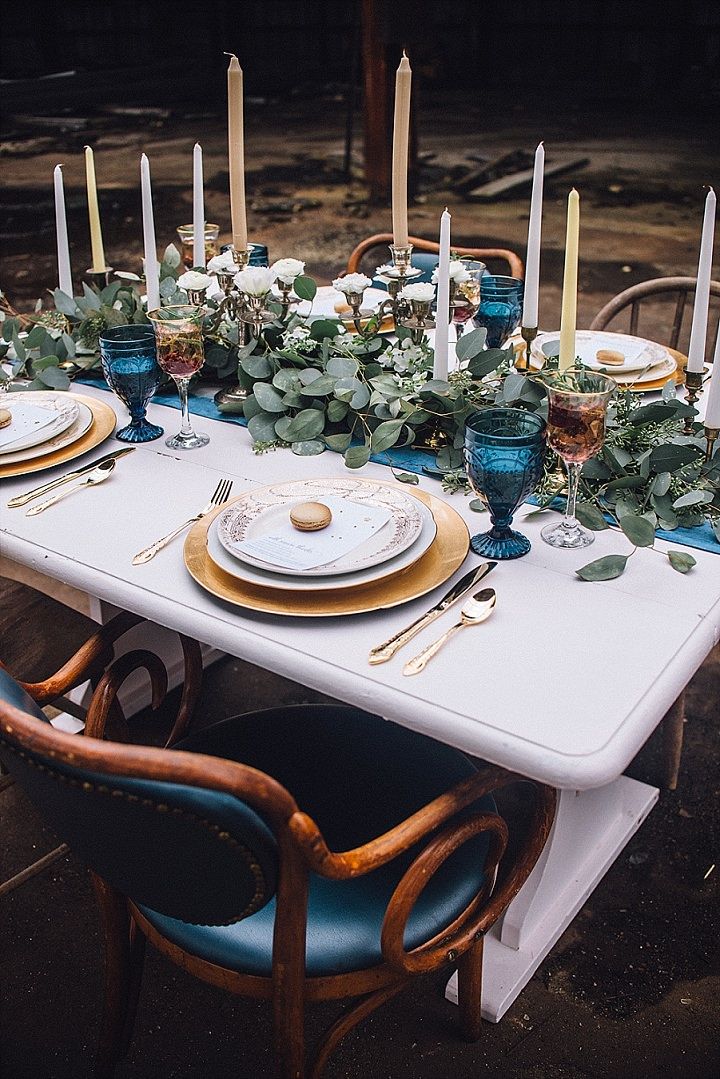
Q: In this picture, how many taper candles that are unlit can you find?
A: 11